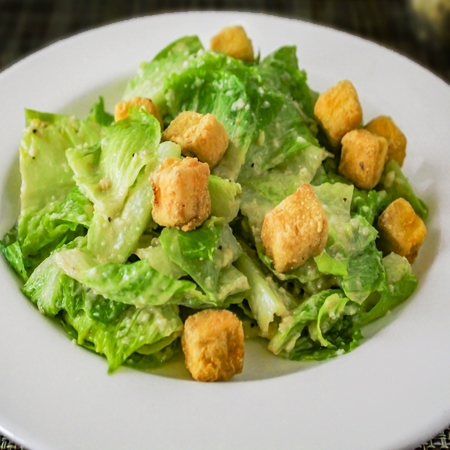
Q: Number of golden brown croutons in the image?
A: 10